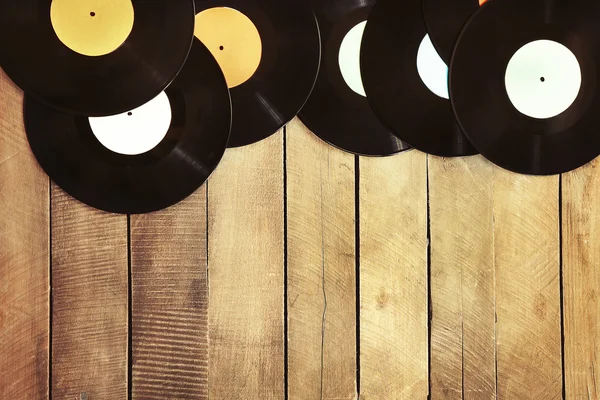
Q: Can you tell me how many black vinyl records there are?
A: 7